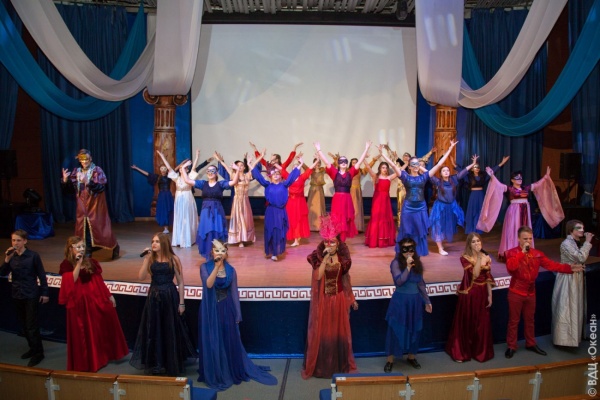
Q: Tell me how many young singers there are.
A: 9